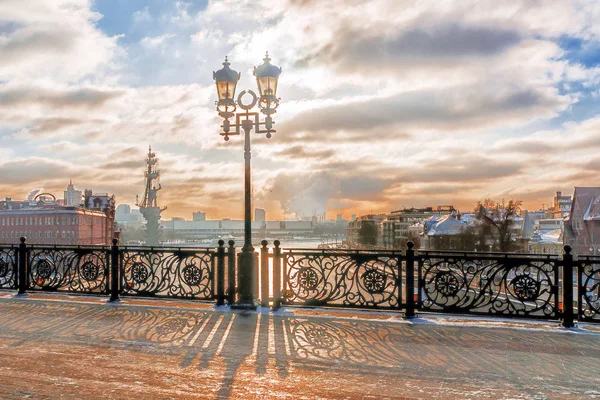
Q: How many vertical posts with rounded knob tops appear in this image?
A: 8